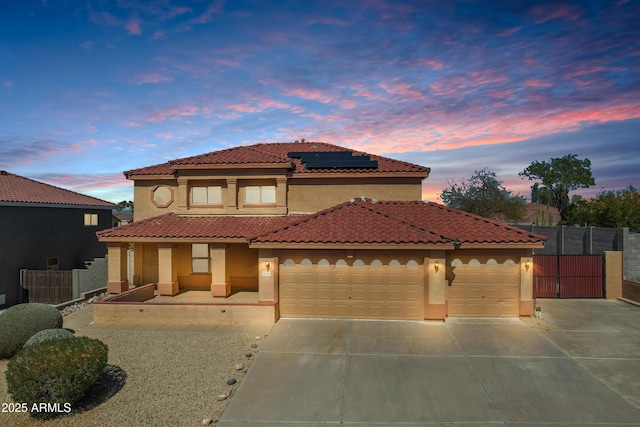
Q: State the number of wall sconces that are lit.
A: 3